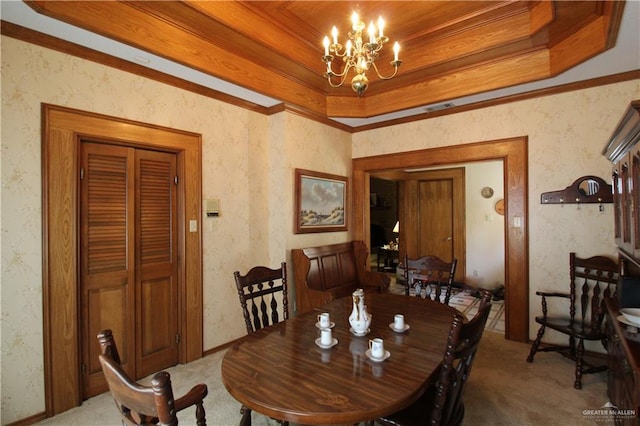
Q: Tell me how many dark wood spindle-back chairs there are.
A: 5